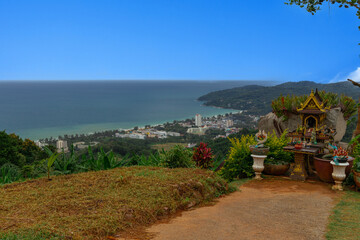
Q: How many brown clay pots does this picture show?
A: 3